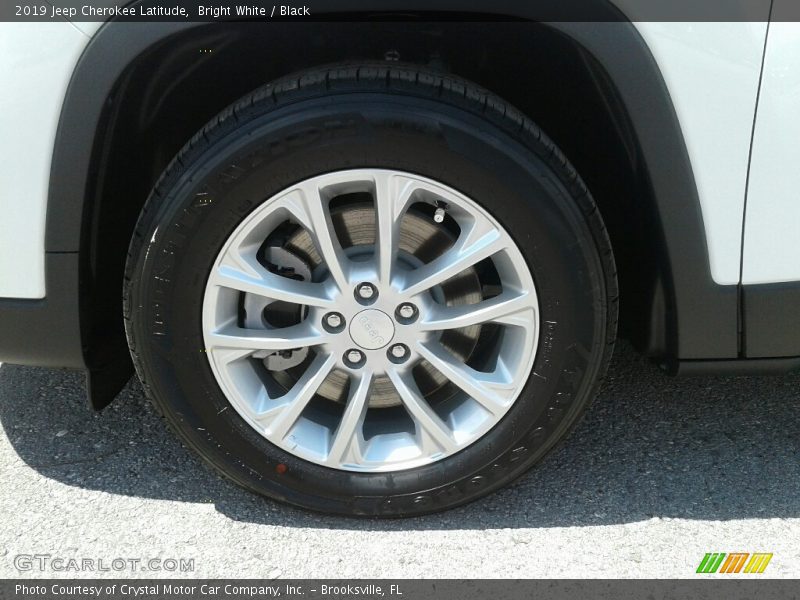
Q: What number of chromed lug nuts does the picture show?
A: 5